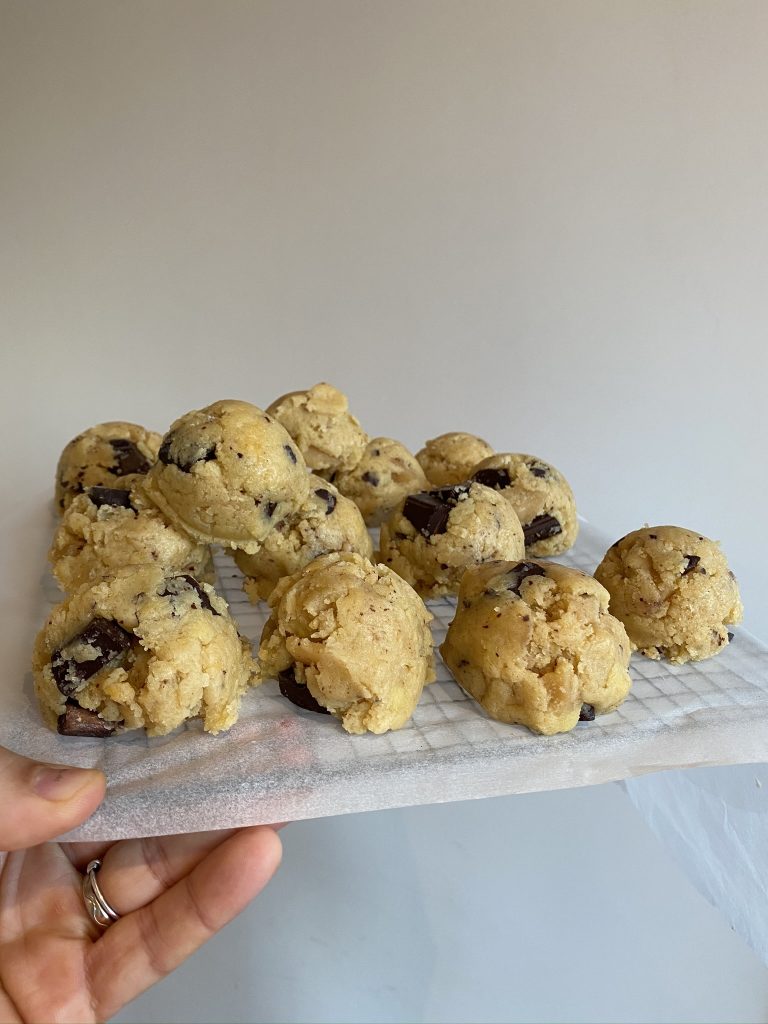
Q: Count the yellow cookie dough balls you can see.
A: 13